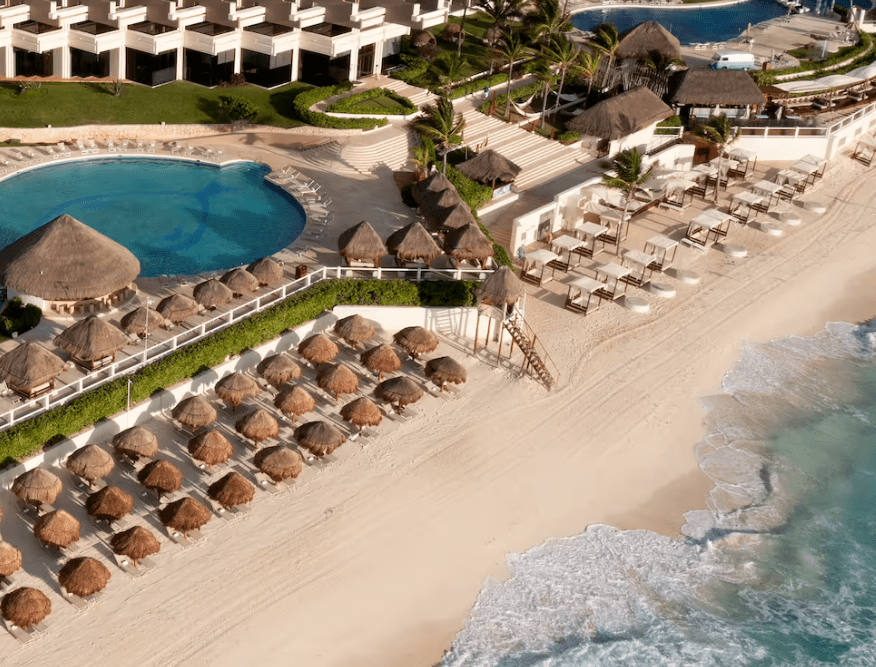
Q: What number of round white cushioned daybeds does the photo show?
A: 7